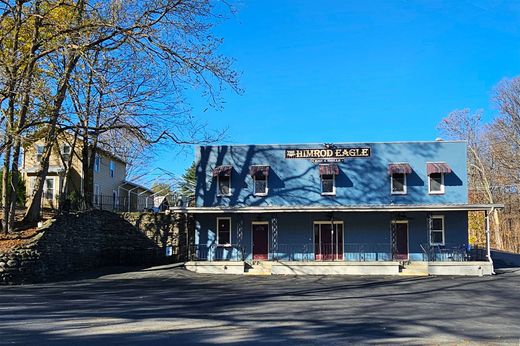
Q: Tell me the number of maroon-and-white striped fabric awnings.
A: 5